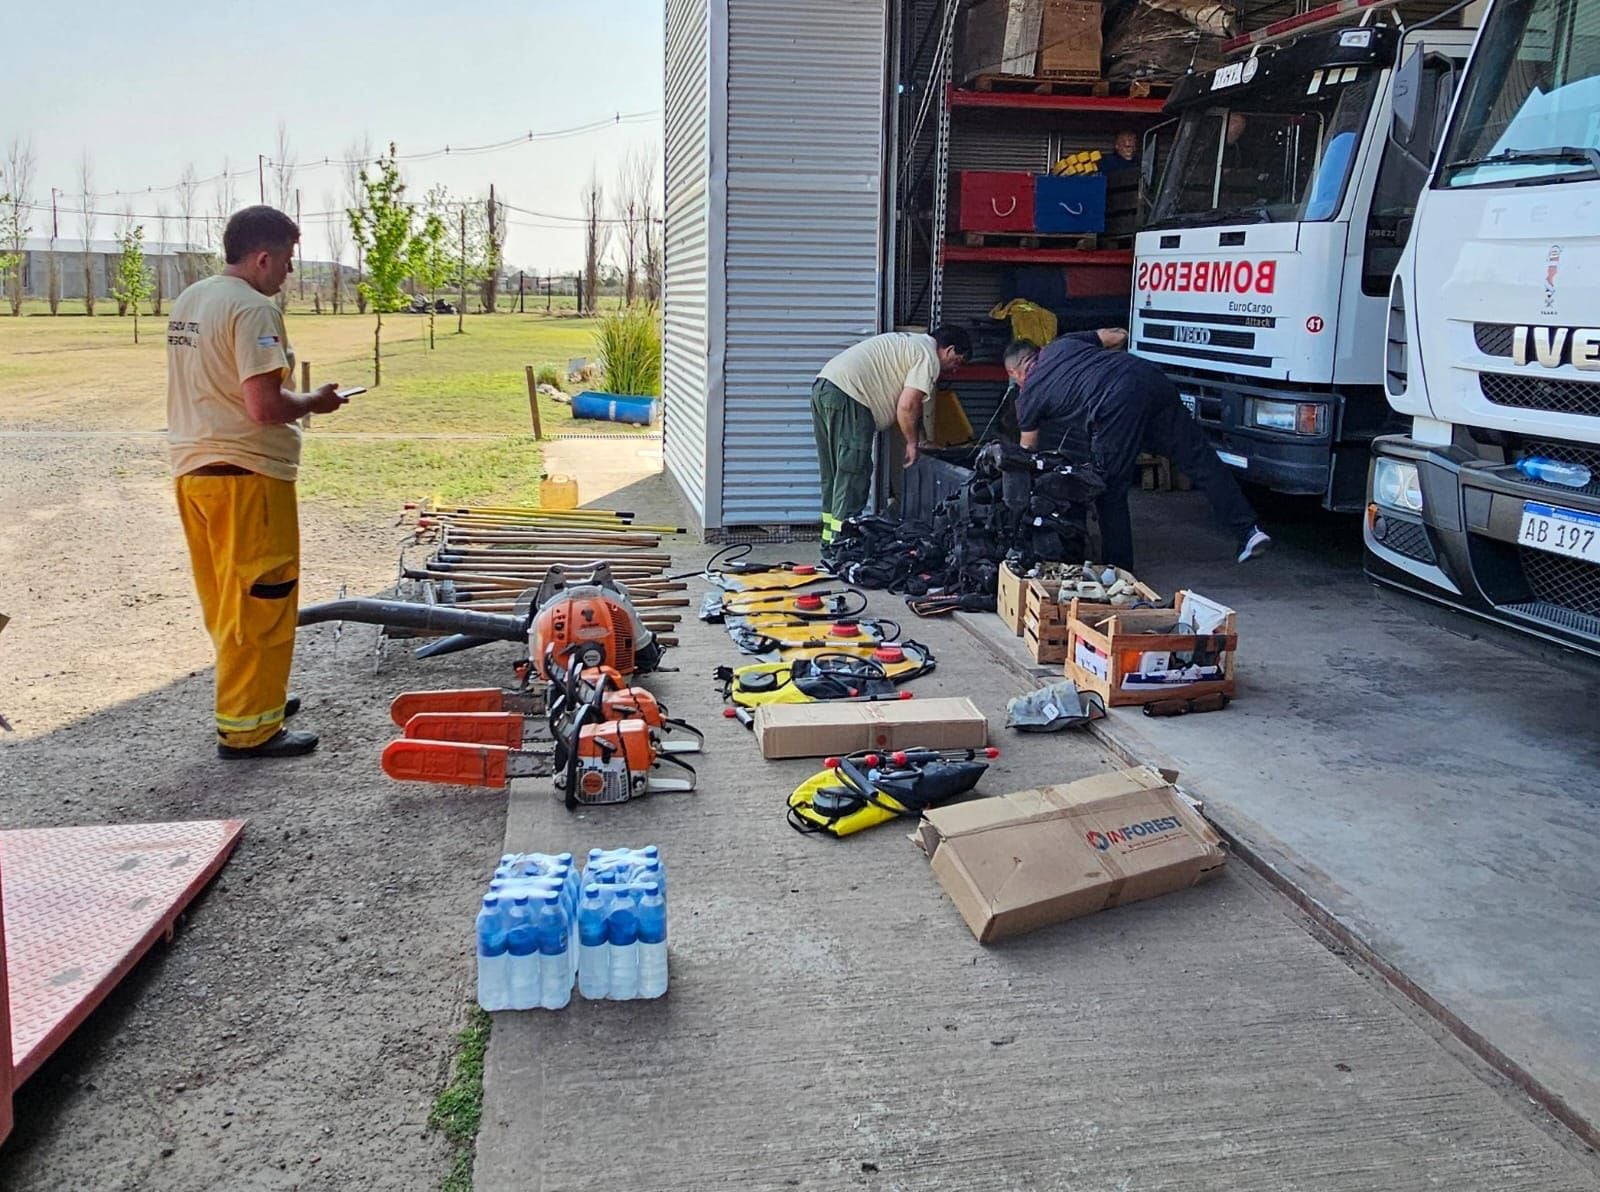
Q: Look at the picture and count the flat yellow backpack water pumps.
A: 6